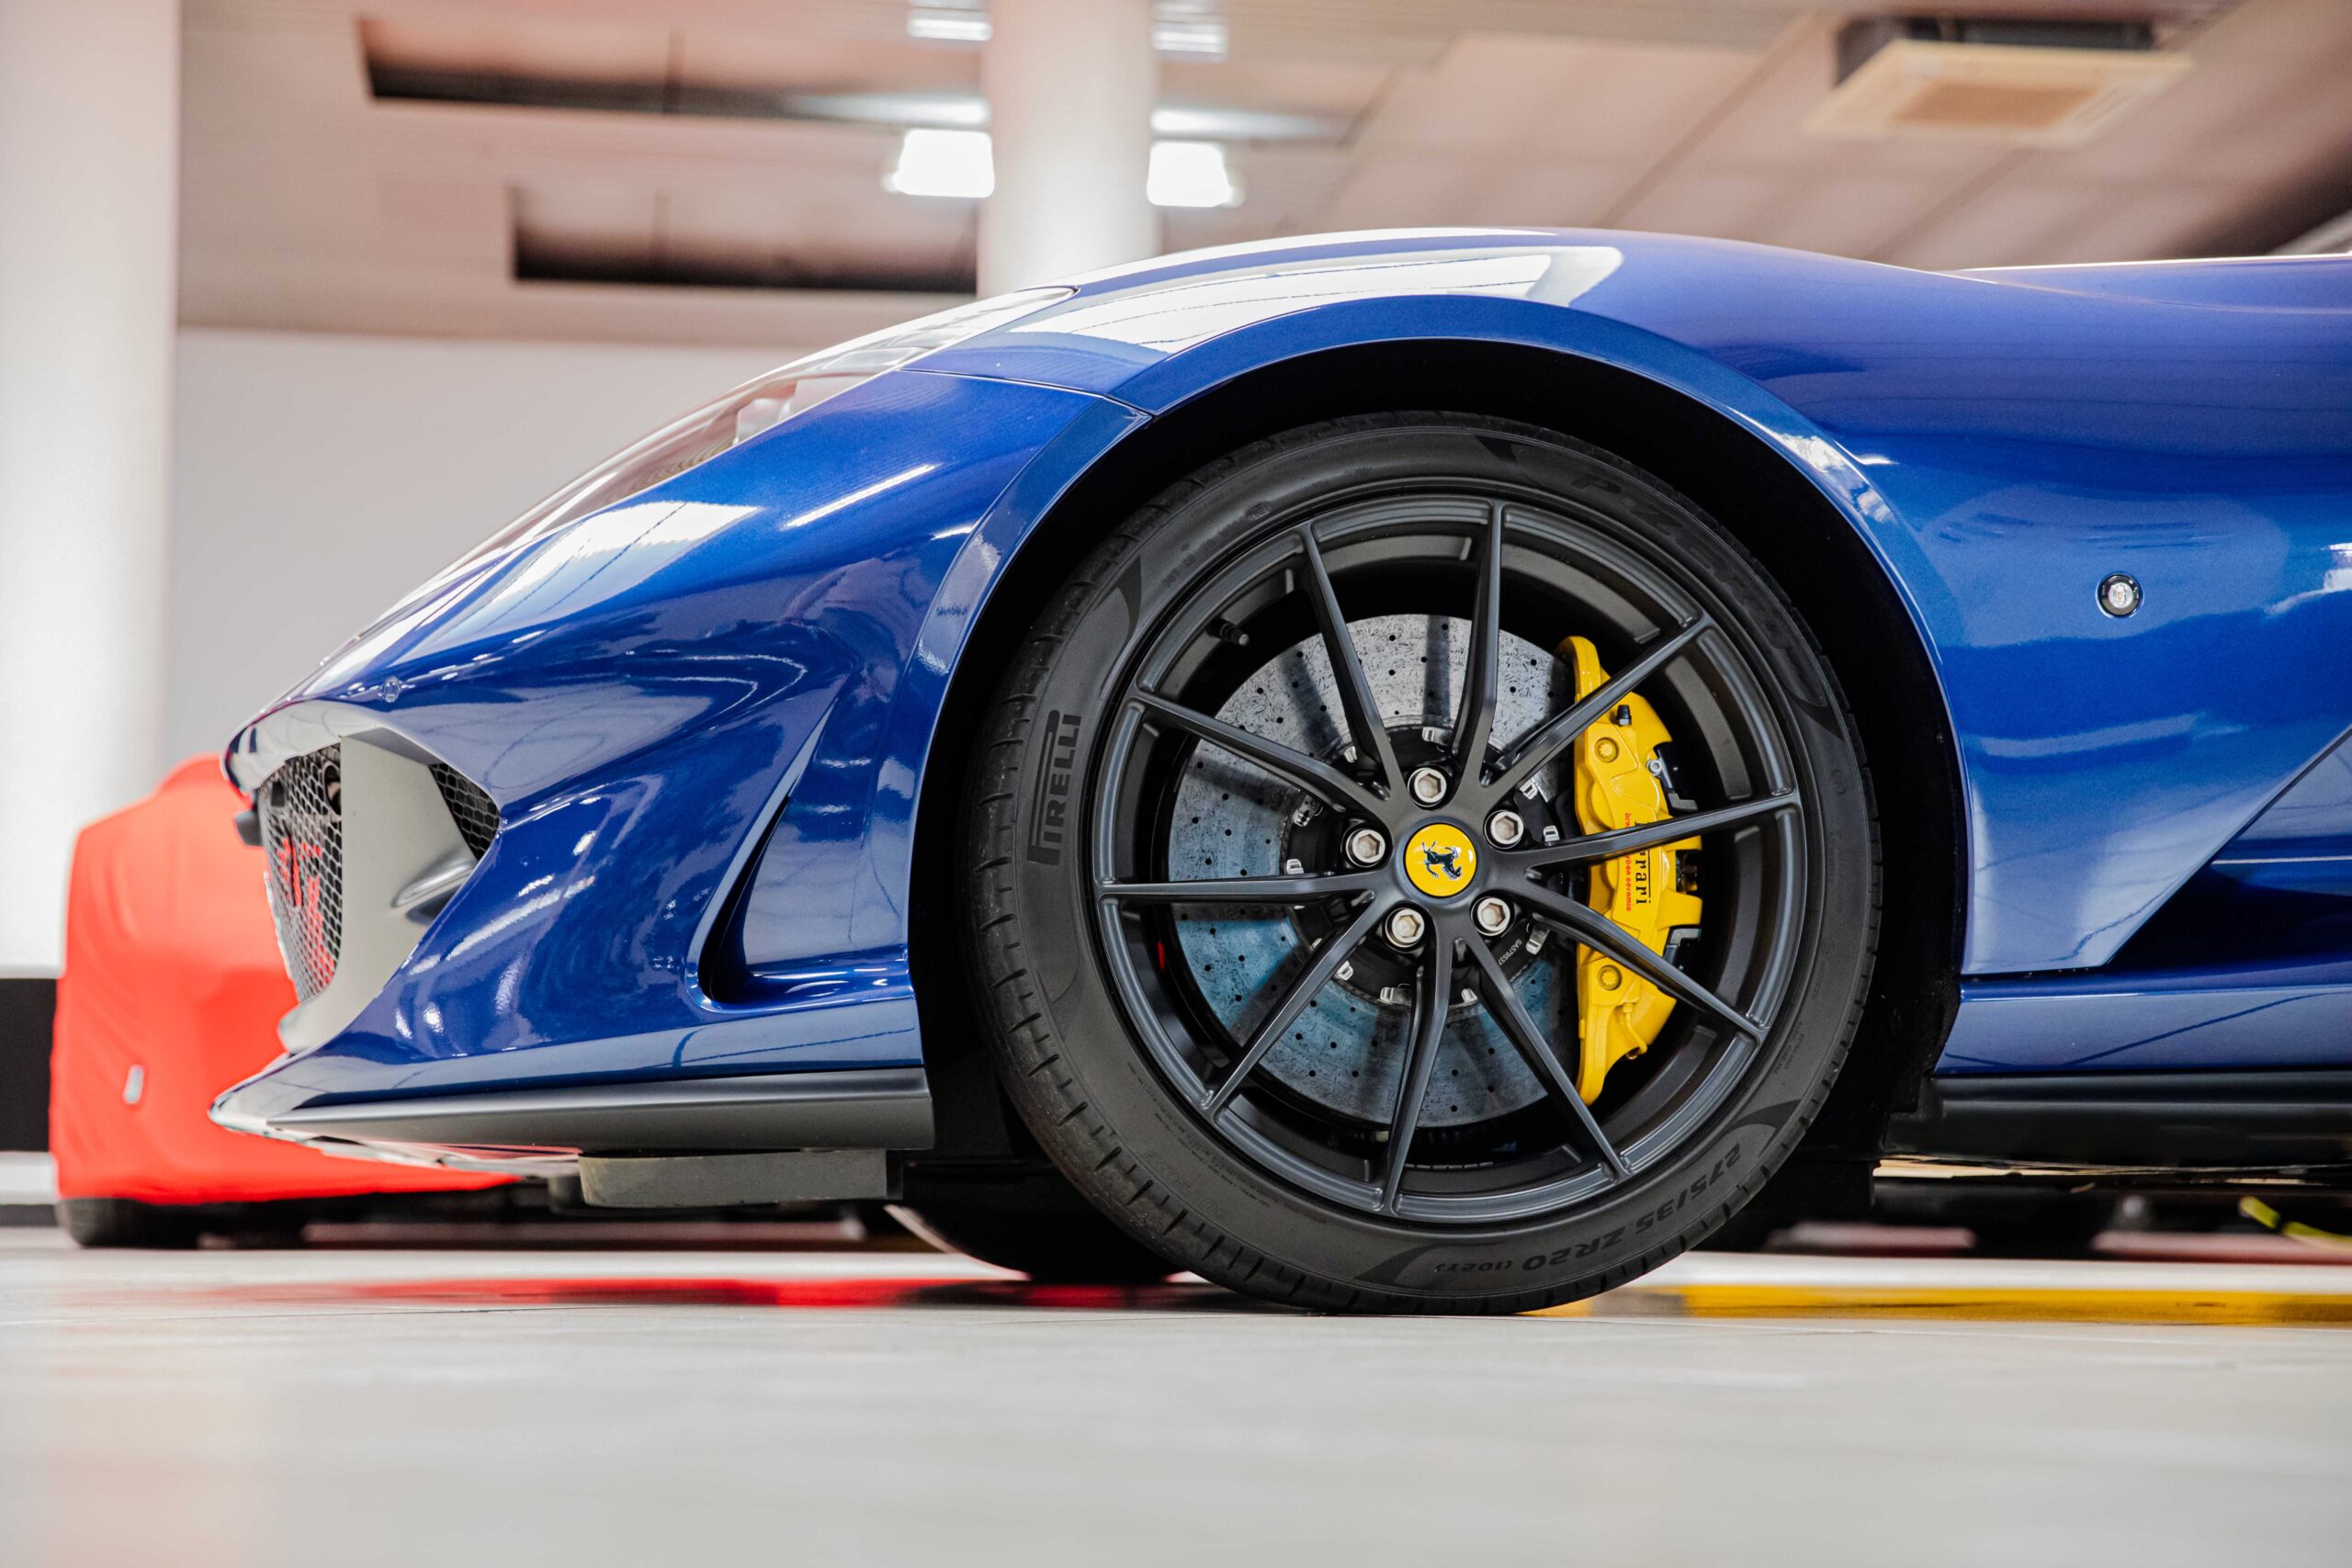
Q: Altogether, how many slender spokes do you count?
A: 10